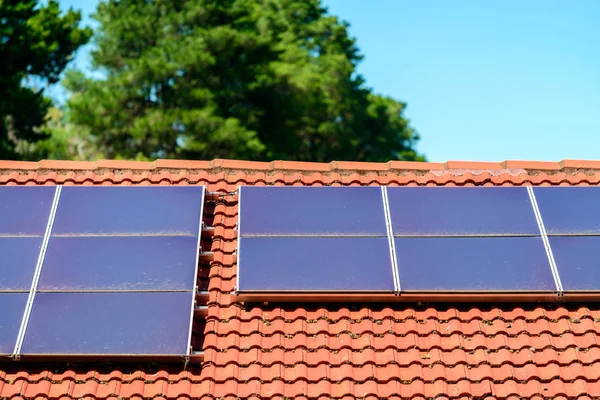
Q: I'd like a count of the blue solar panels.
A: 12